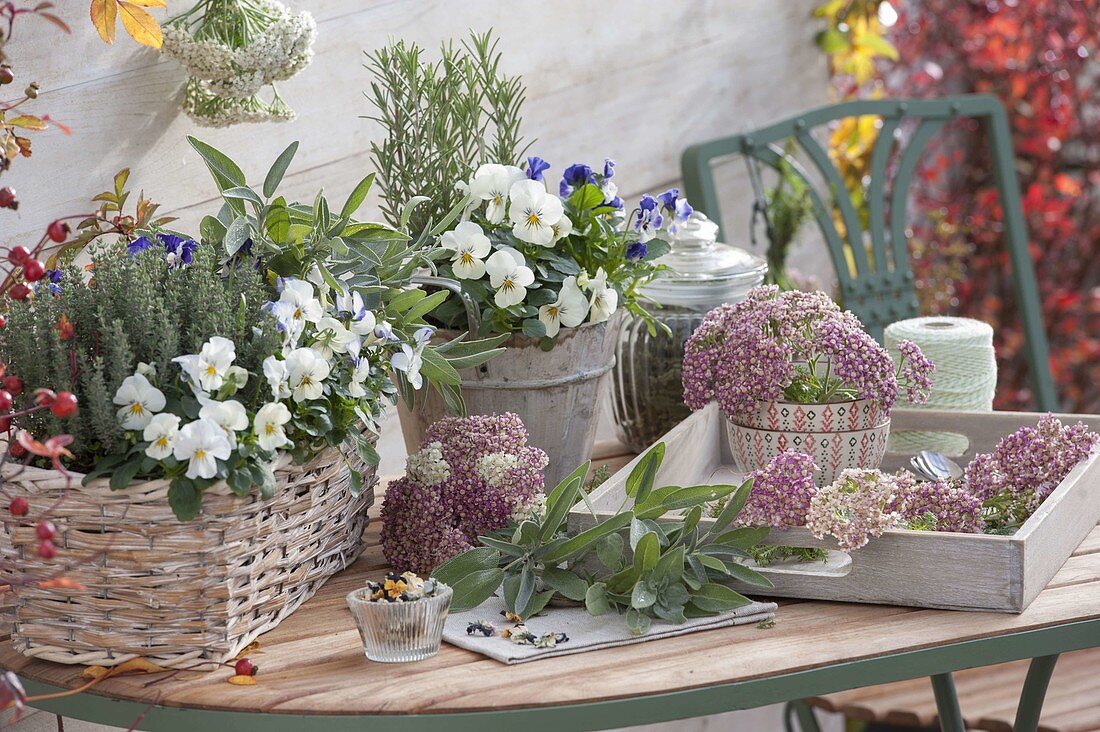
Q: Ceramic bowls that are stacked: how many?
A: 2